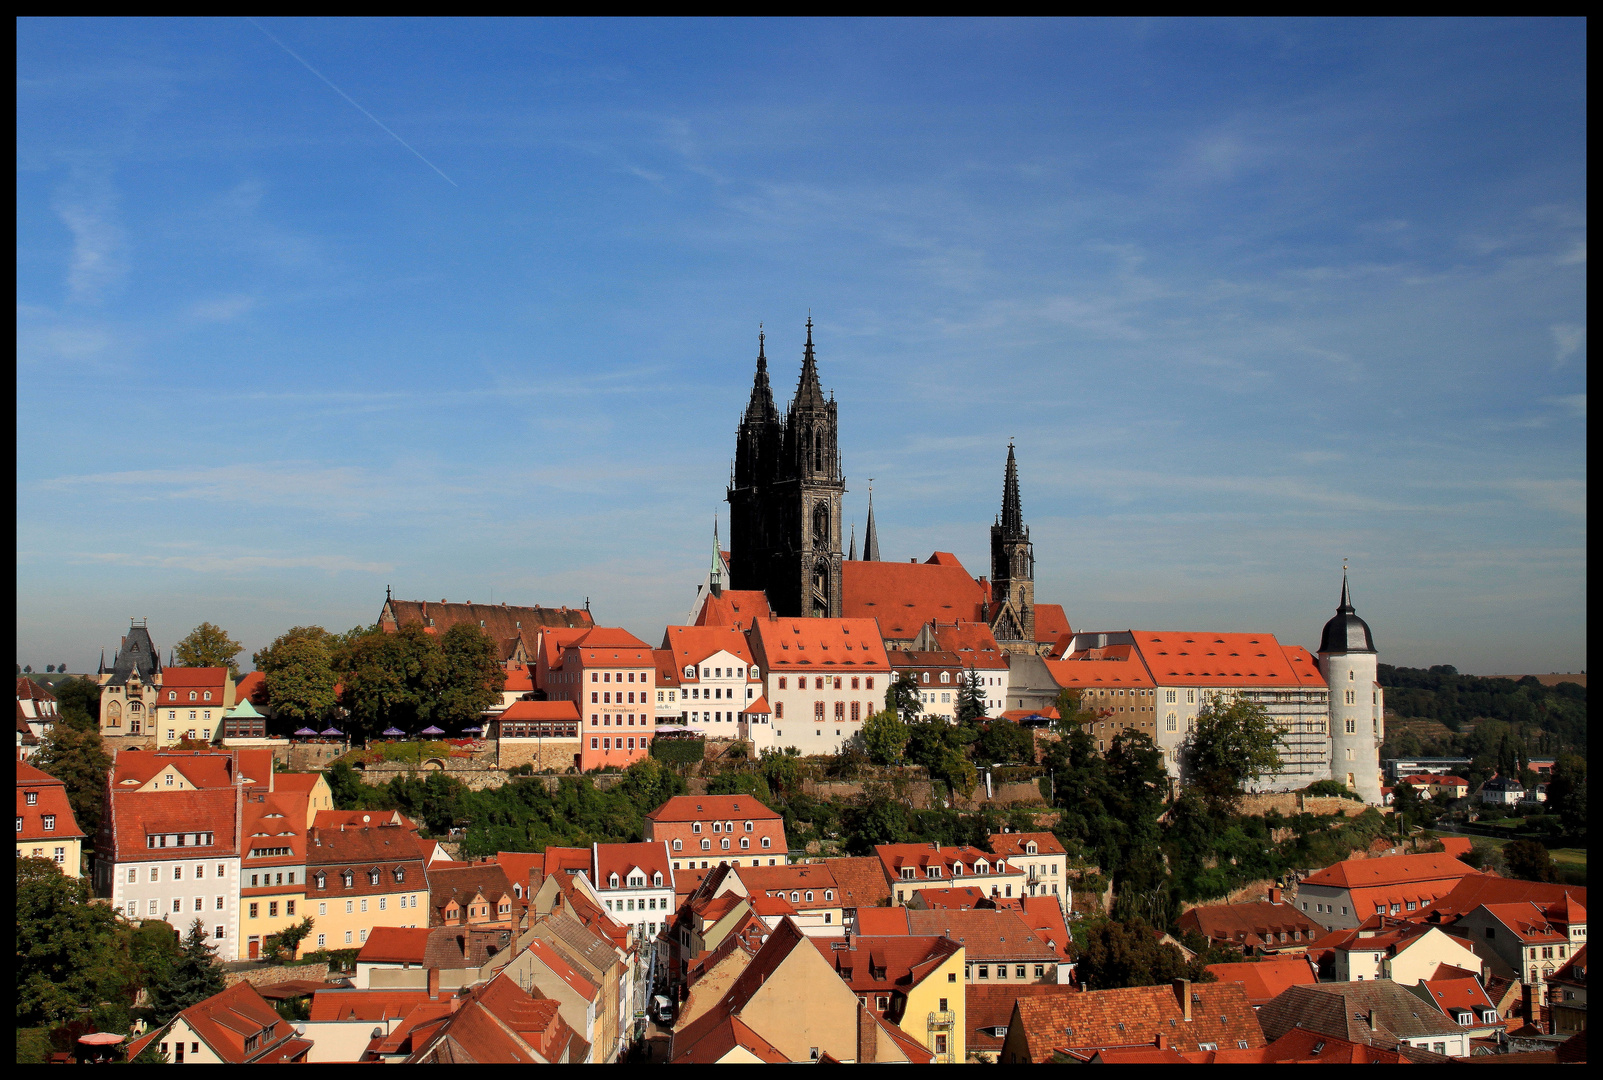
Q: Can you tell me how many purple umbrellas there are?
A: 5